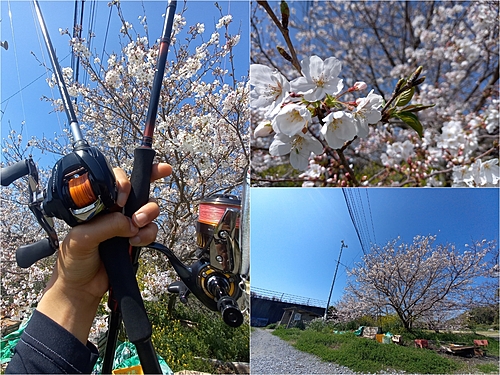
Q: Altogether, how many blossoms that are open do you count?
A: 6